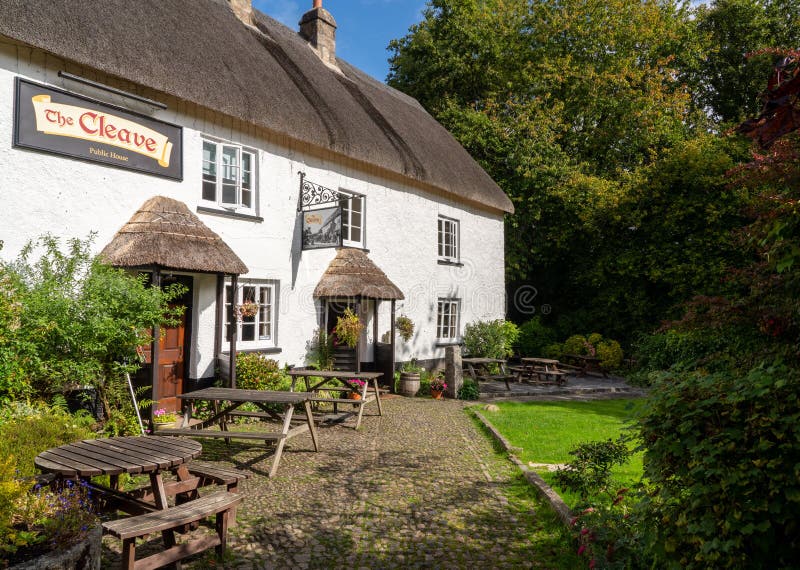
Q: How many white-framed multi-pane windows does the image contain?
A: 5